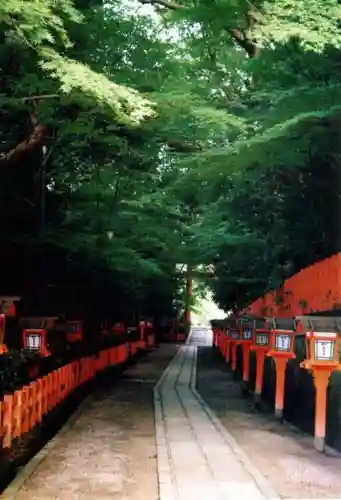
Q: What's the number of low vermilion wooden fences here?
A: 1